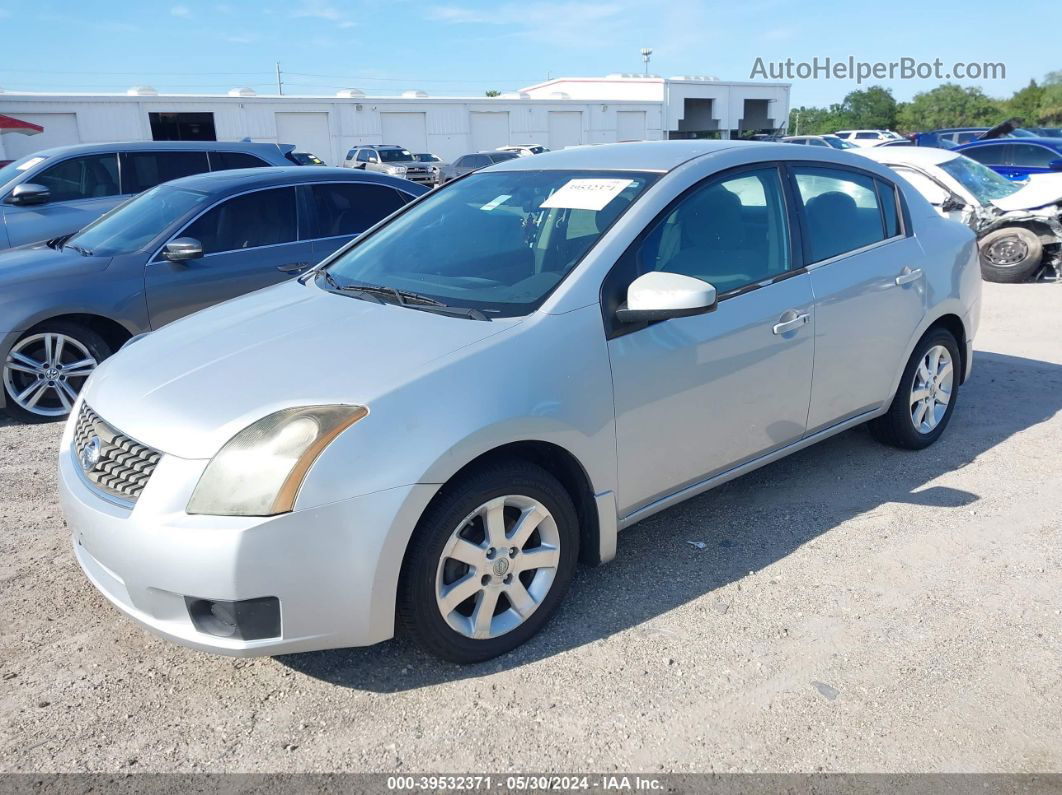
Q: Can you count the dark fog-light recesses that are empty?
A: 1